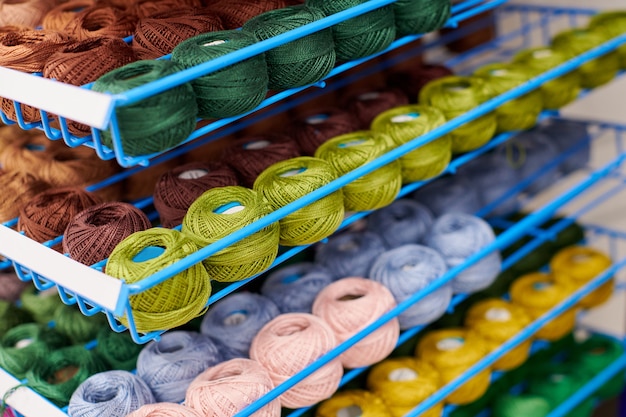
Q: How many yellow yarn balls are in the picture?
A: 6